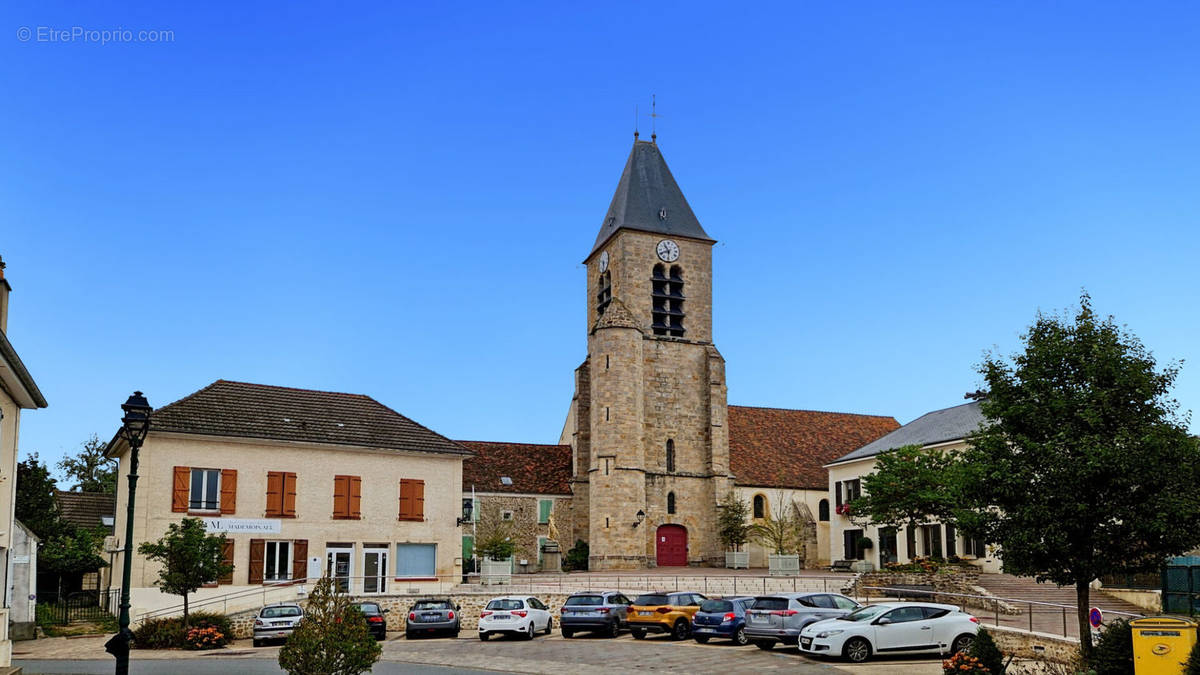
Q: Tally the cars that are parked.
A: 9